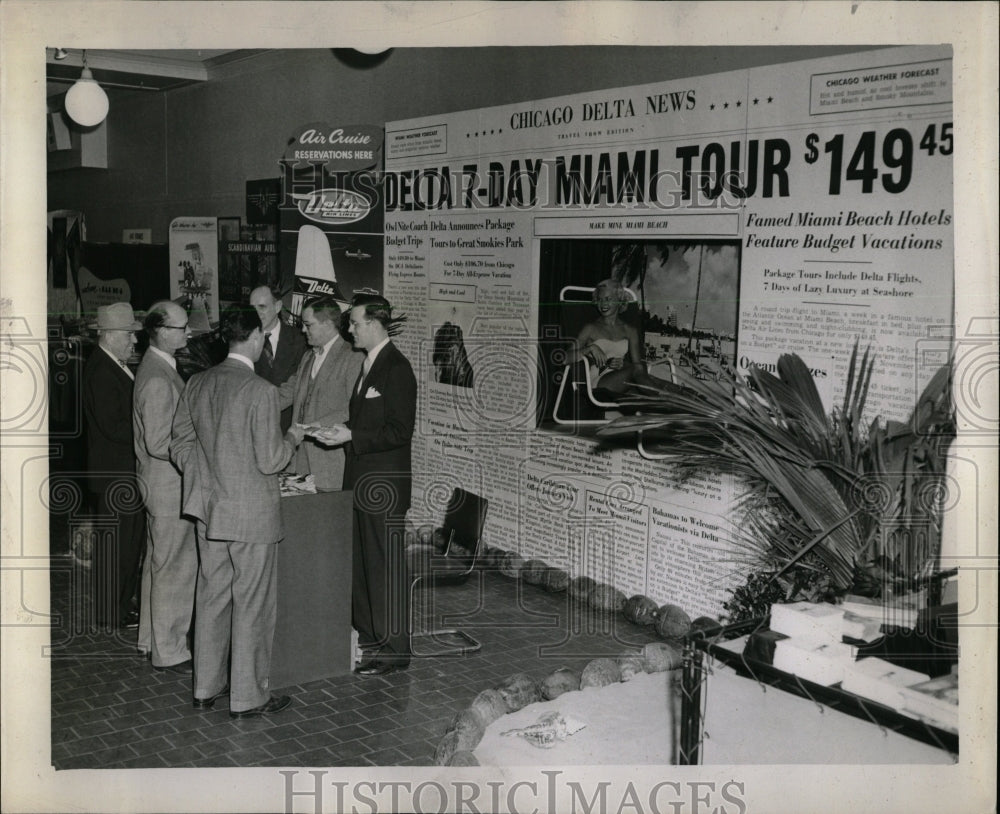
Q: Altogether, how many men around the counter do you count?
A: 6